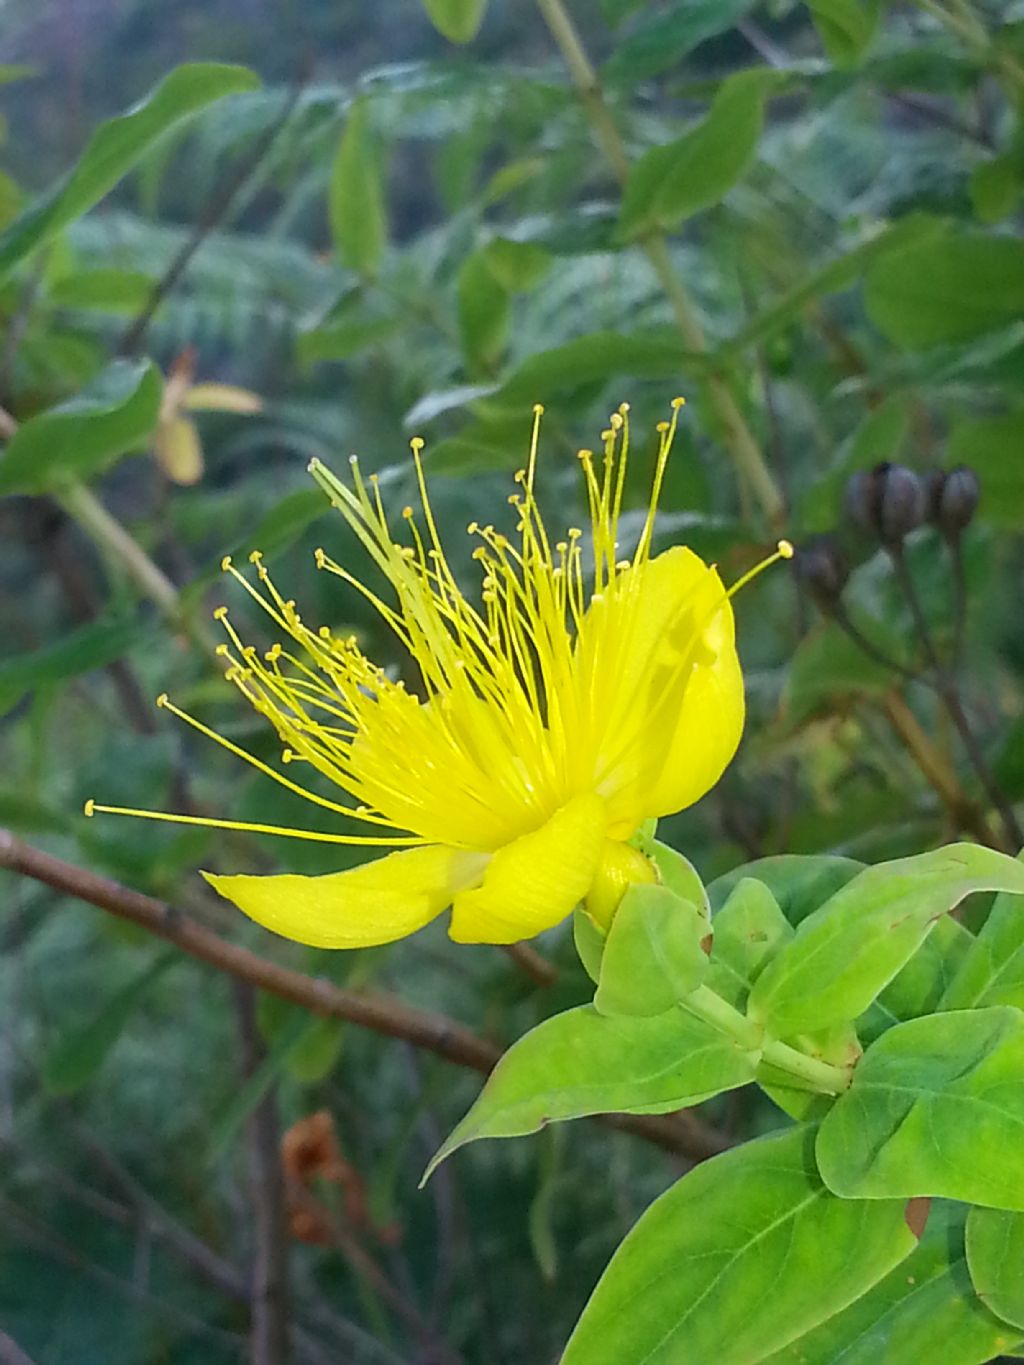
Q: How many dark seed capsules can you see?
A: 3